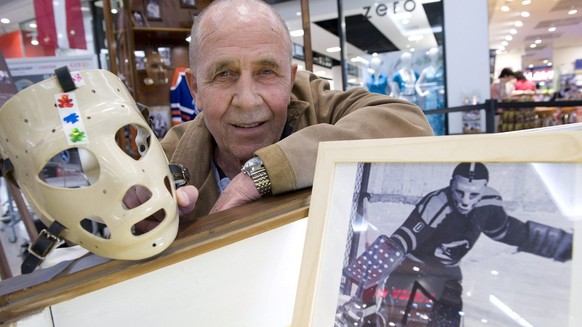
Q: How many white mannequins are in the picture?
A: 3